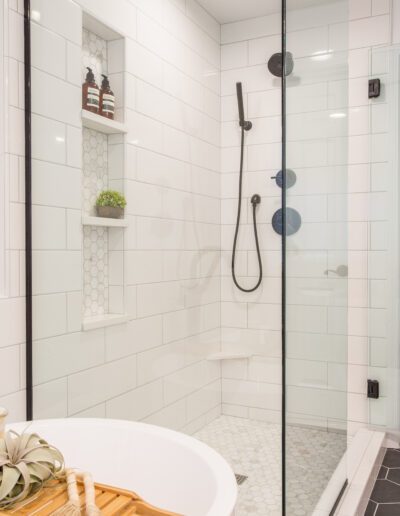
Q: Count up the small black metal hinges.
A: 2